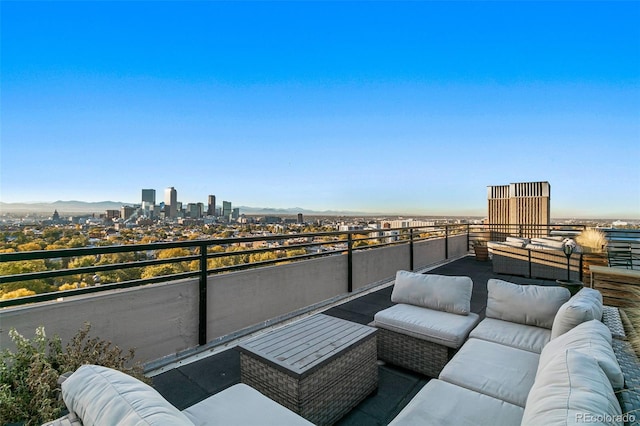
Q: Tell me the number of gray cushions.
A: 11